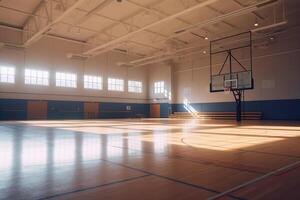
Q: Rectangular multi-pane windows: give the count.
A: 7